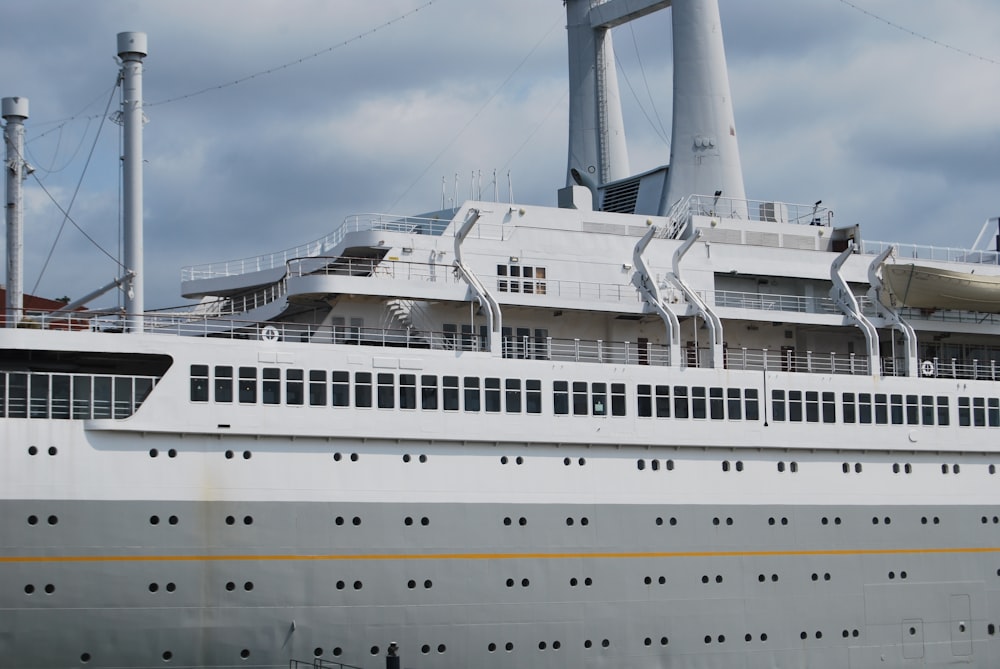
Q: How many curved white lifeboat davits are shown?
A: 5